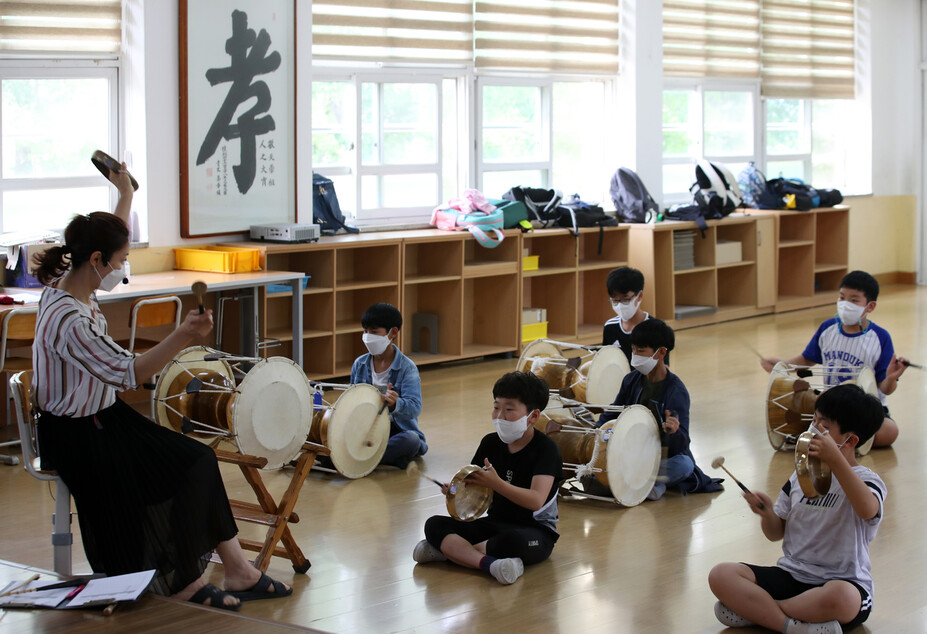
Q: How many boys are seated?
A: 6